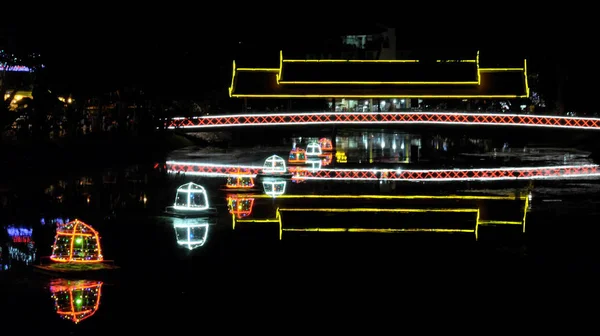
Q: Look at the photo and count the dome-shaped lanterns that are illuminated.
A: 7